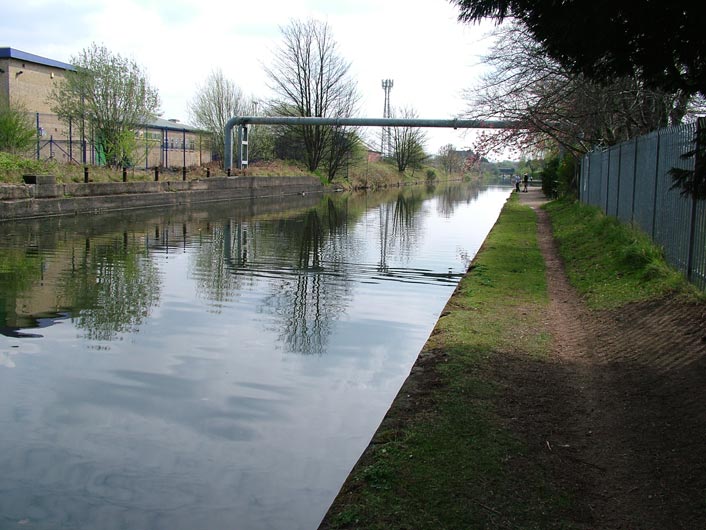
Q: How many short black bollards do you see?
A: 6